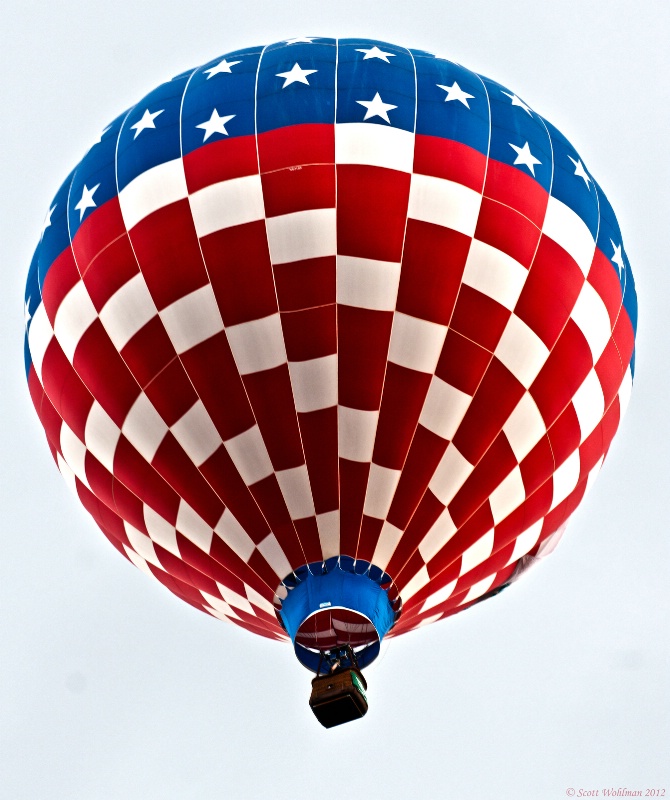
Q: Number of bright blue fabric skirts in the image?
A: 1